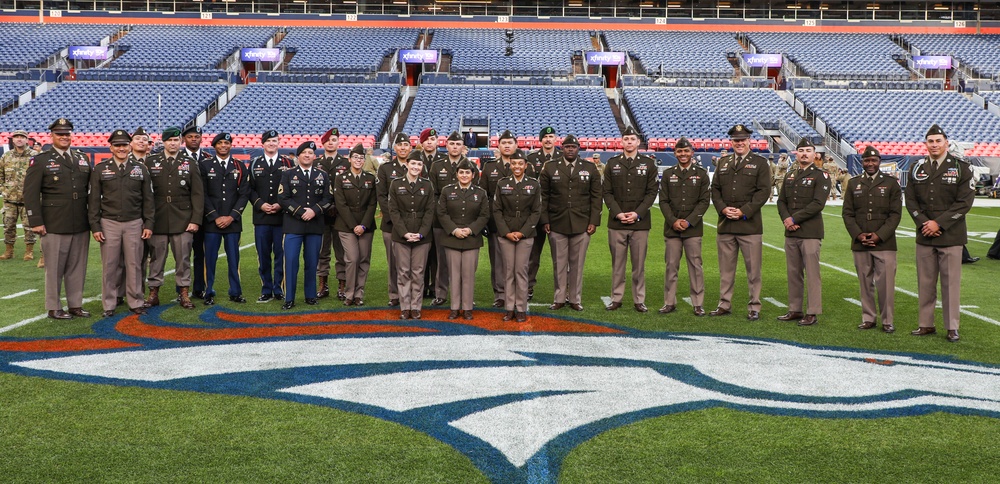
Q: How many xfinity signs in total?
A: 6